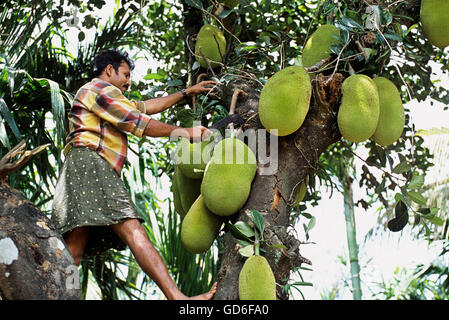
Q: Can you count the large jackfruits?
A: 11